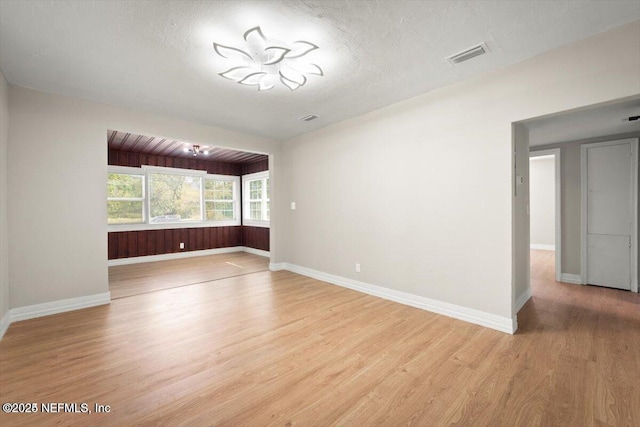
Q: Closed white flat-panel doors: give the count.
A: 1